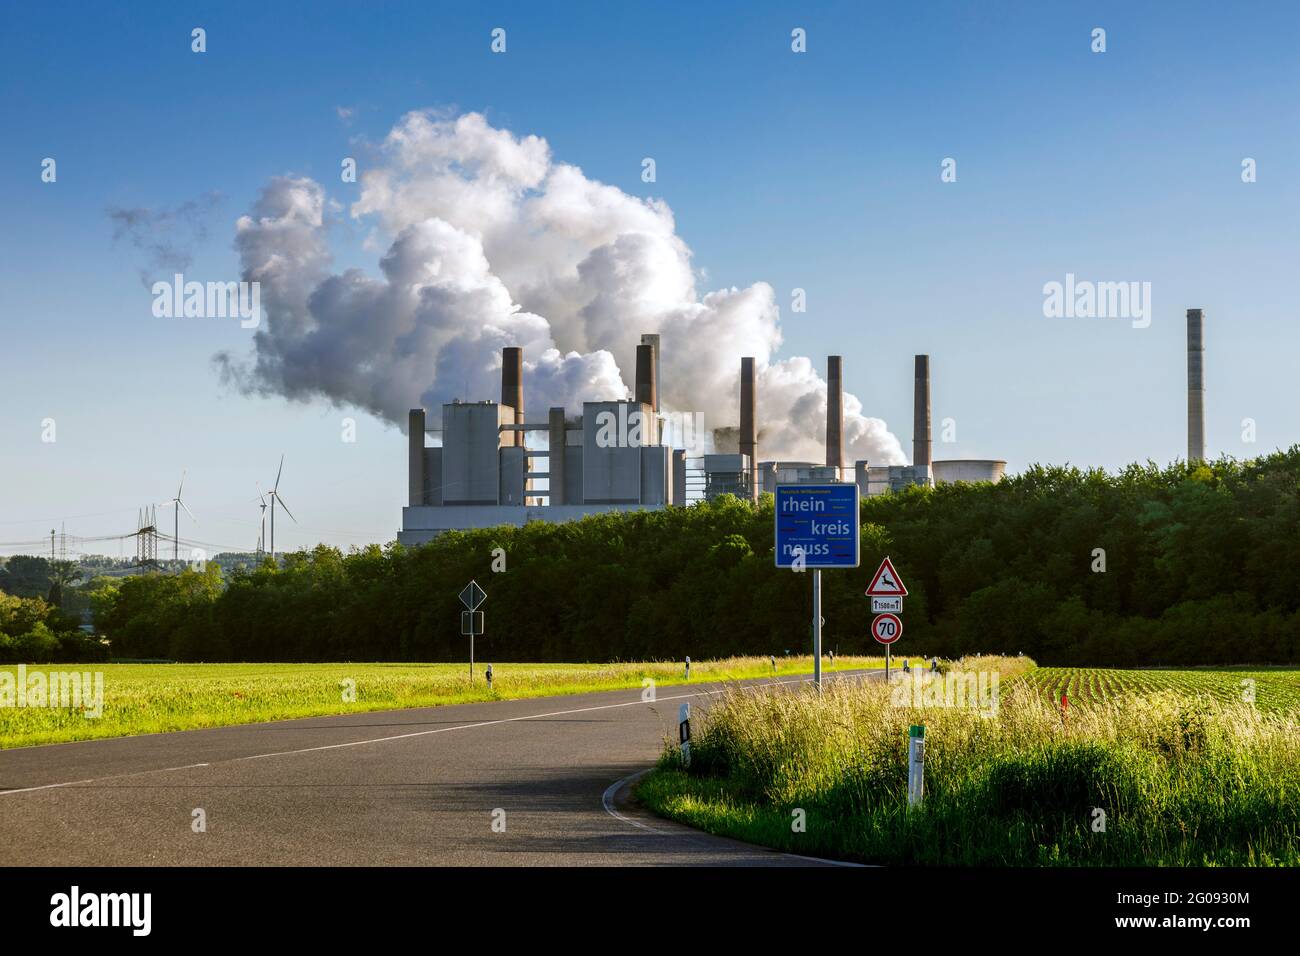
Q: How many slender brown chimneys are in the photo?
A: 5